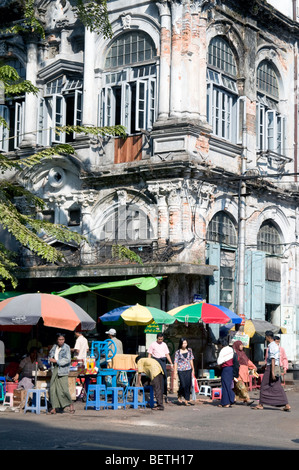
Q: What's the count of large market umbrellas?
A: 4